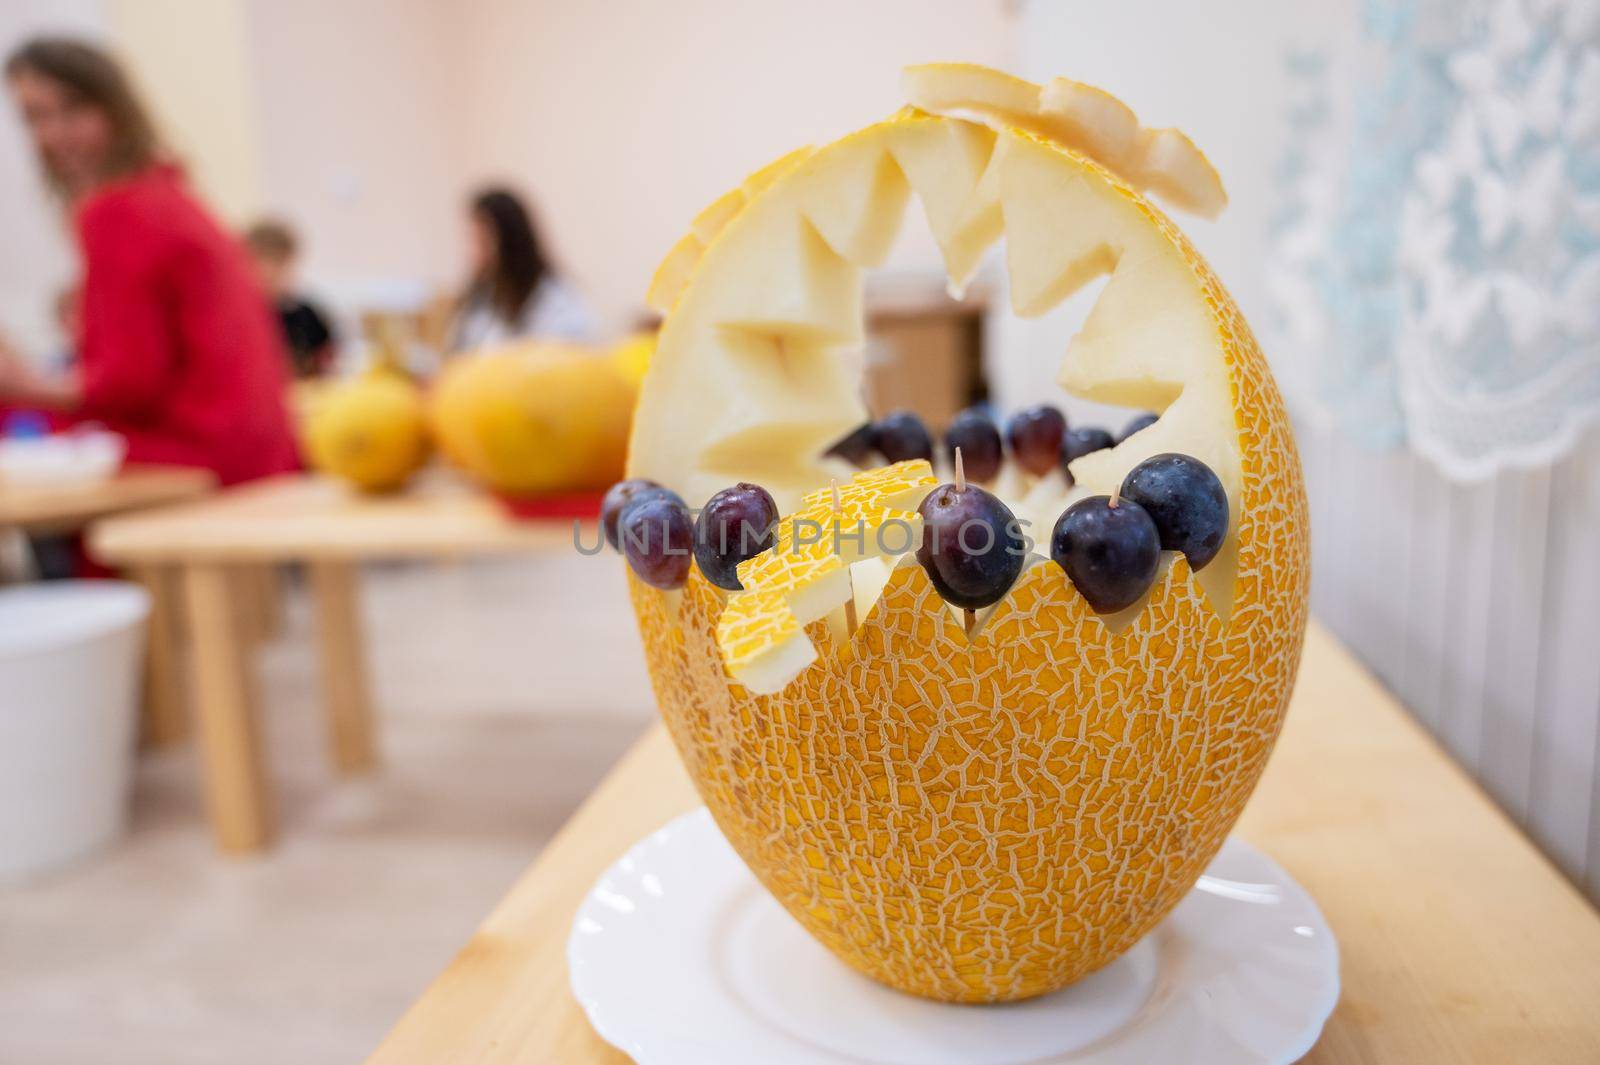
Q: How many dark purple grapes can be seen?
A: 12